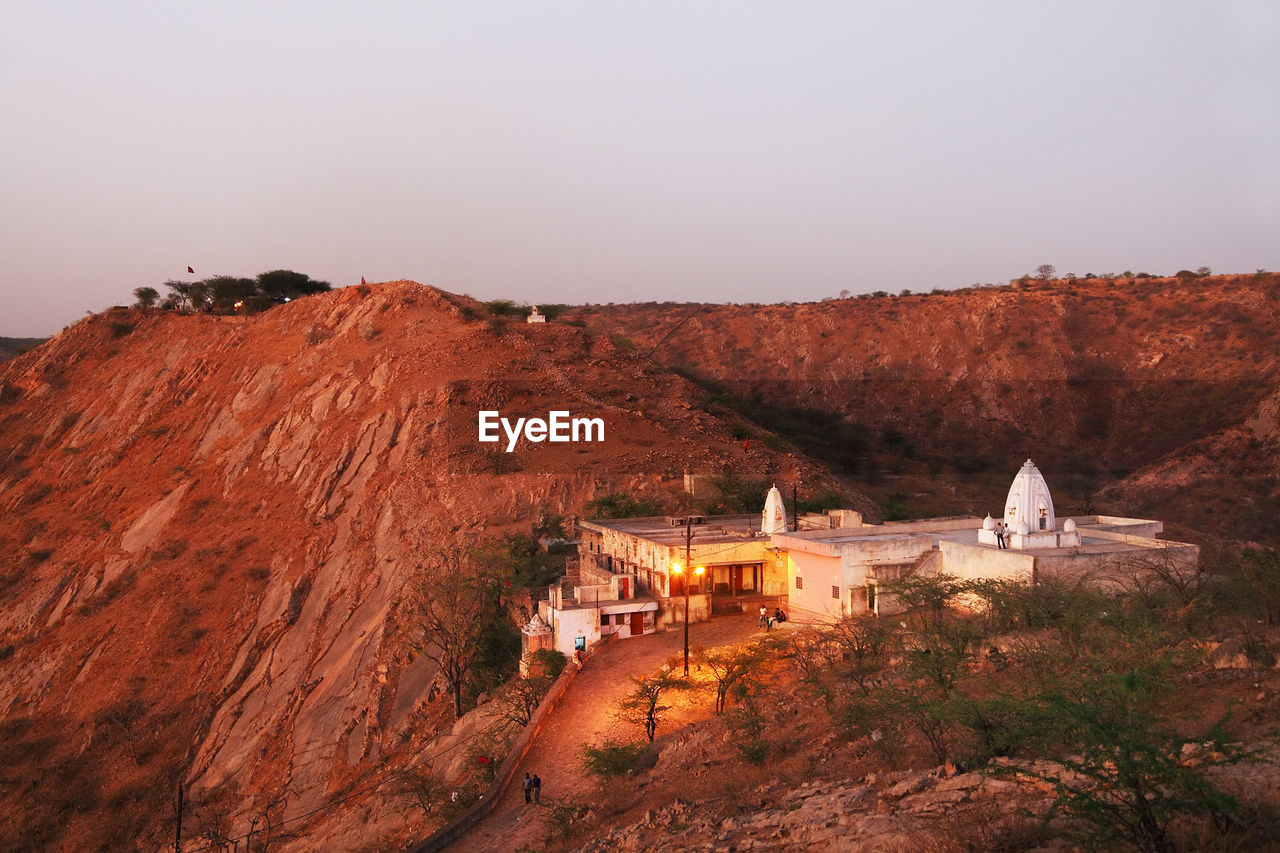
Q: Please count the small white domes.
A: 3